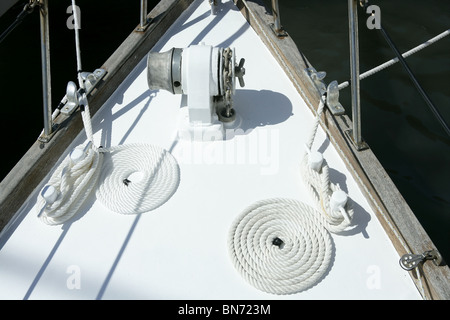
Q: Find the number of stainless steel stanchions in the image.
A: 4